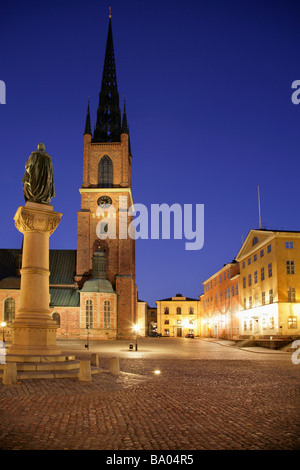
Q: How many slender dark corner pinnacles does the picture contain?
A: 2